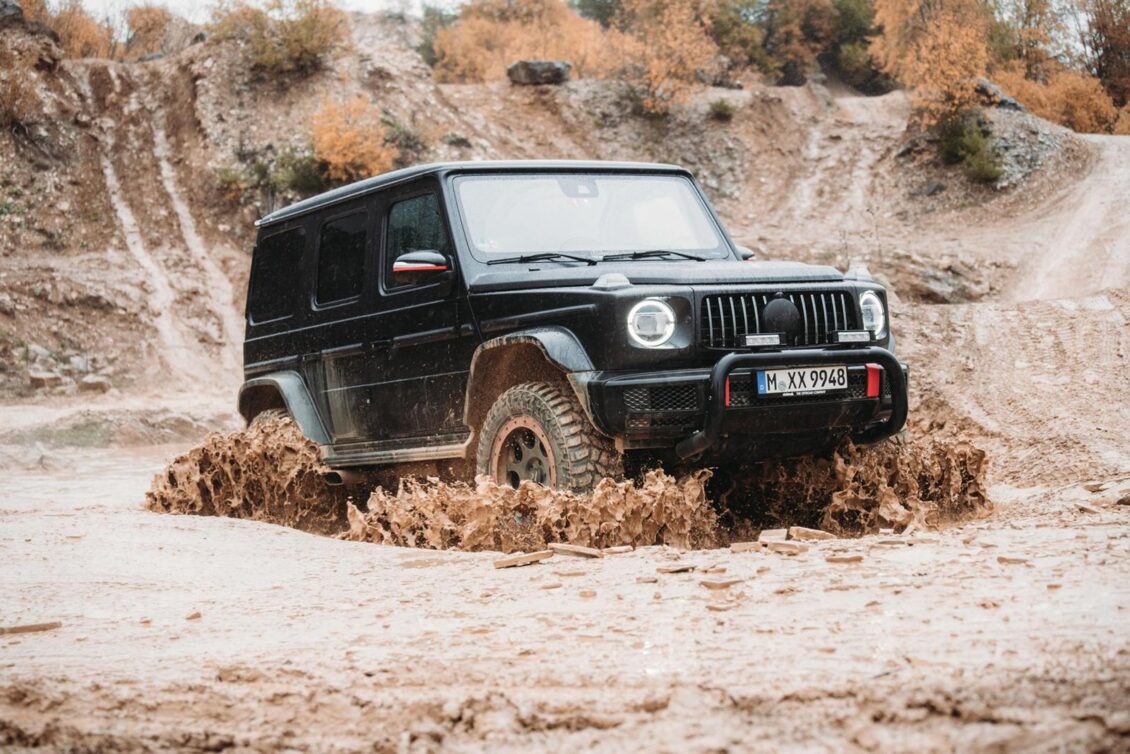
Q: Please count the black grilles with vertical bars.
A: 1